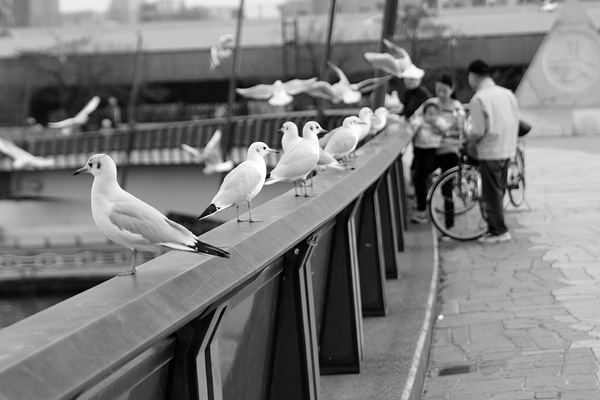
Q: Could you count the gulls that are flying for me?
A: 7